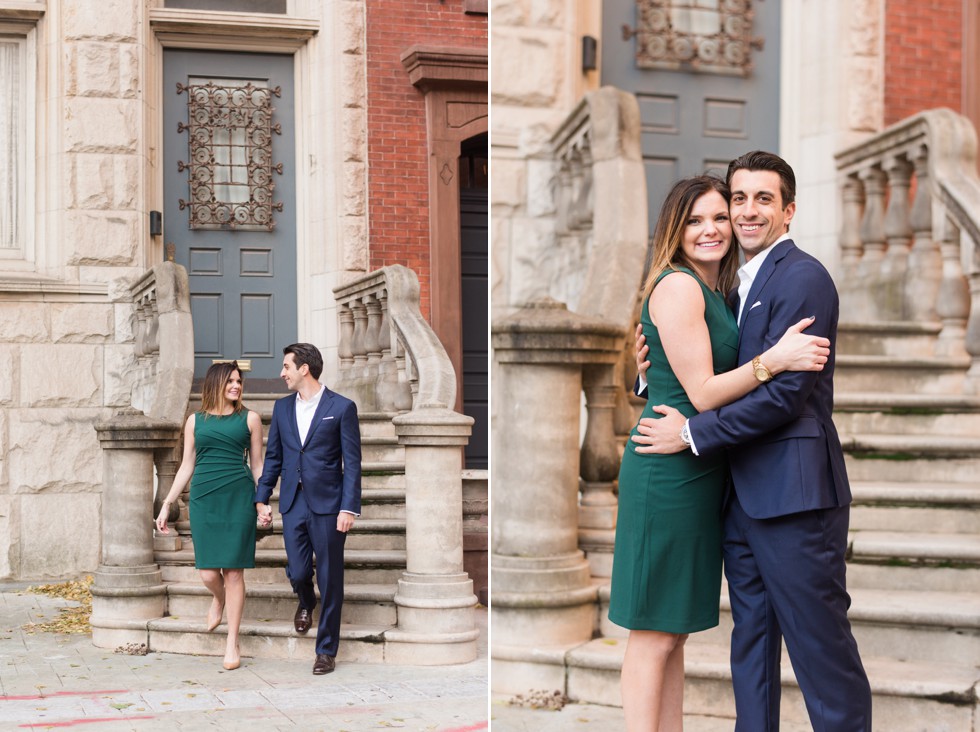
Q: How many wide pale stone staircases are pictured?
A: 2